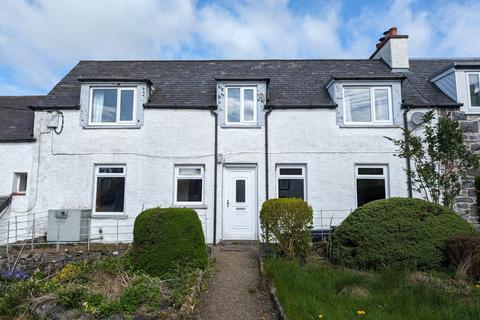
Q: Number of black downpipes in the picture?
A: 3